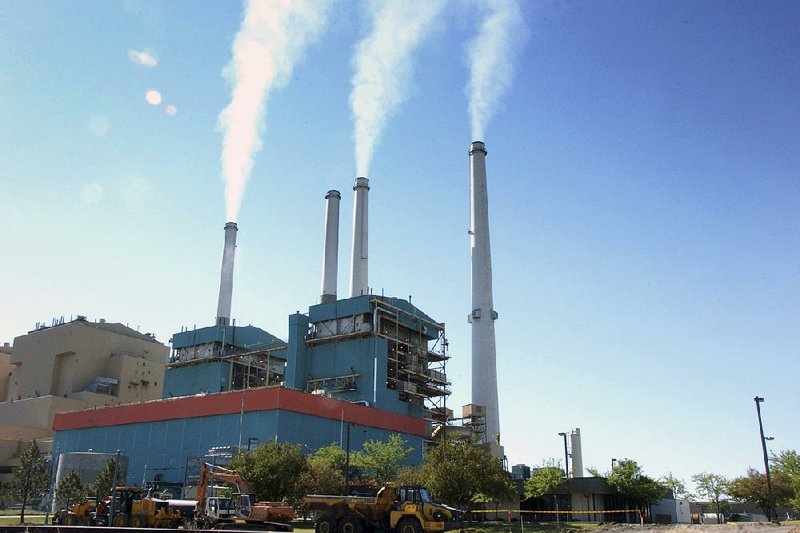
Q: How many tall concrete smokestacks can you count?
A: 4